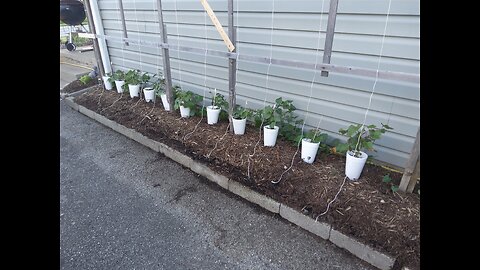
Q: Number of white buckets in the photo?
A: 11